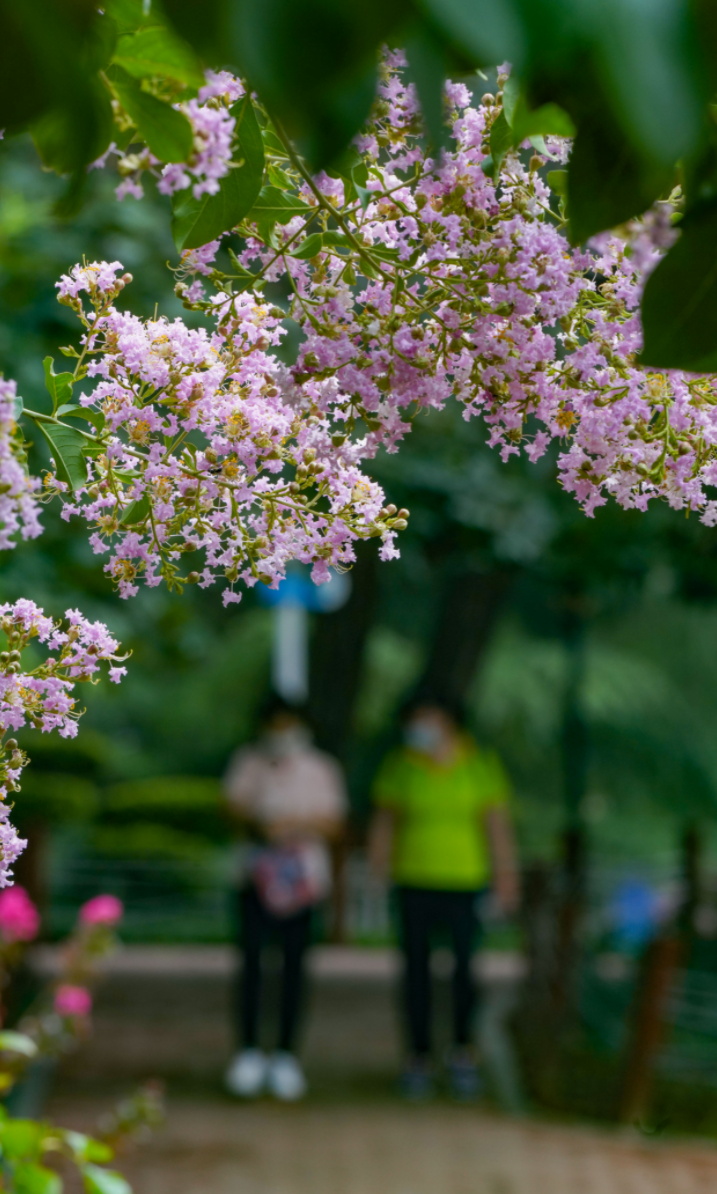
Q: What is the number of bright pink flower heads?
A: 3